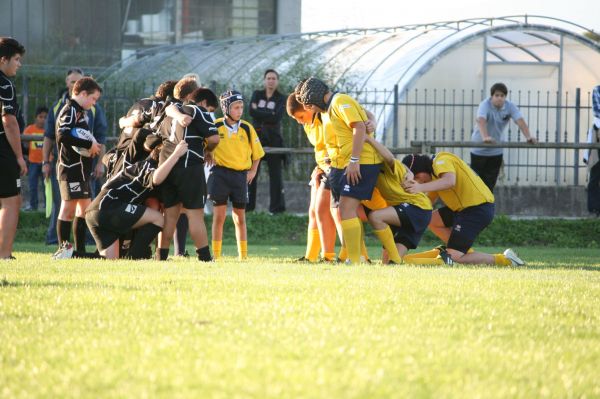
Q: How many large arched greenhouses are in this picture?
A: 1